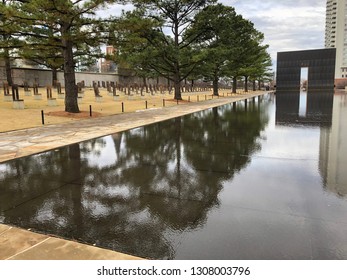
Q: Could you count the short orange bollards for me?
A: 0